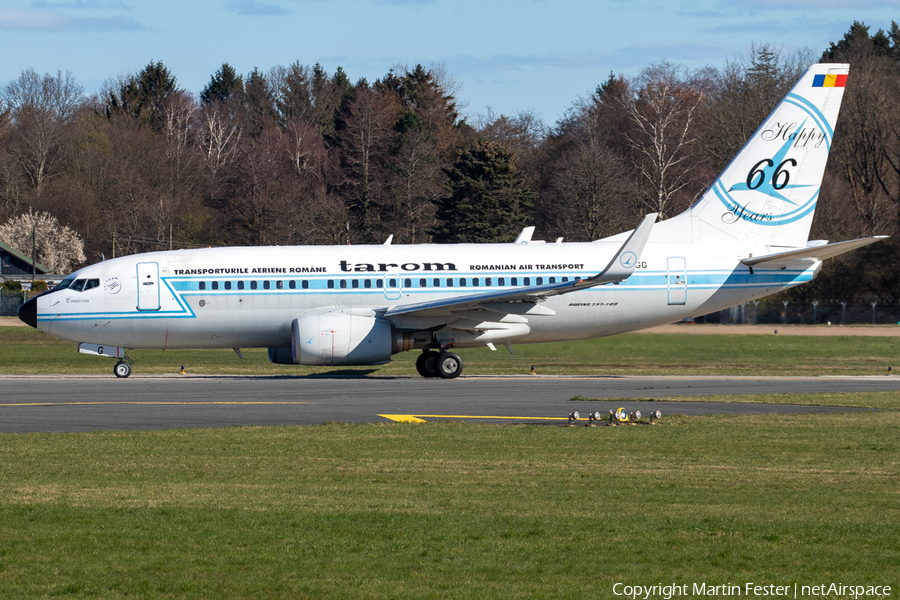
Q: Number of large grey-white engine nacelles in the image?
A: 1